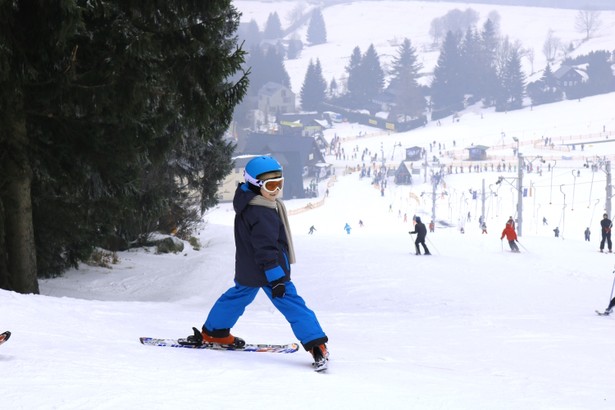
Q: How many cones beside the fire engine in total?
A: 0